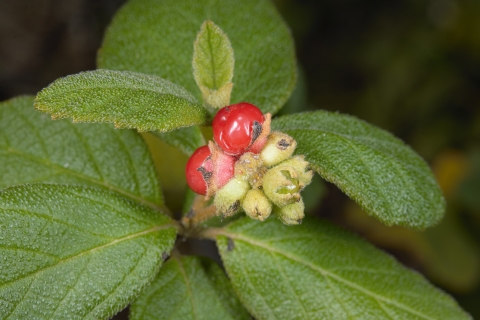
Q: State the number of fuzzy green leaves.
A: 8